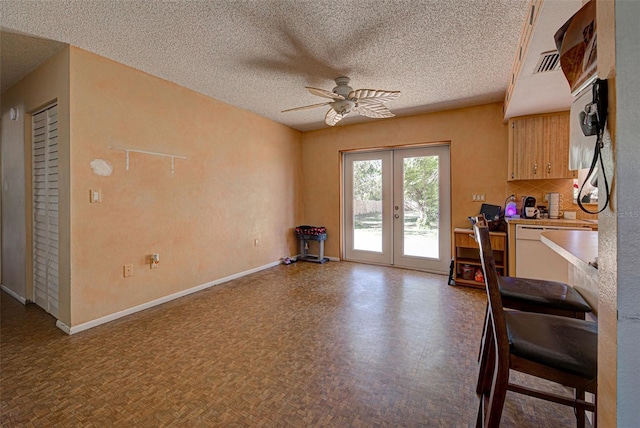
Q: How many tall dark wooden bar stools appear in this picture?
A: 2